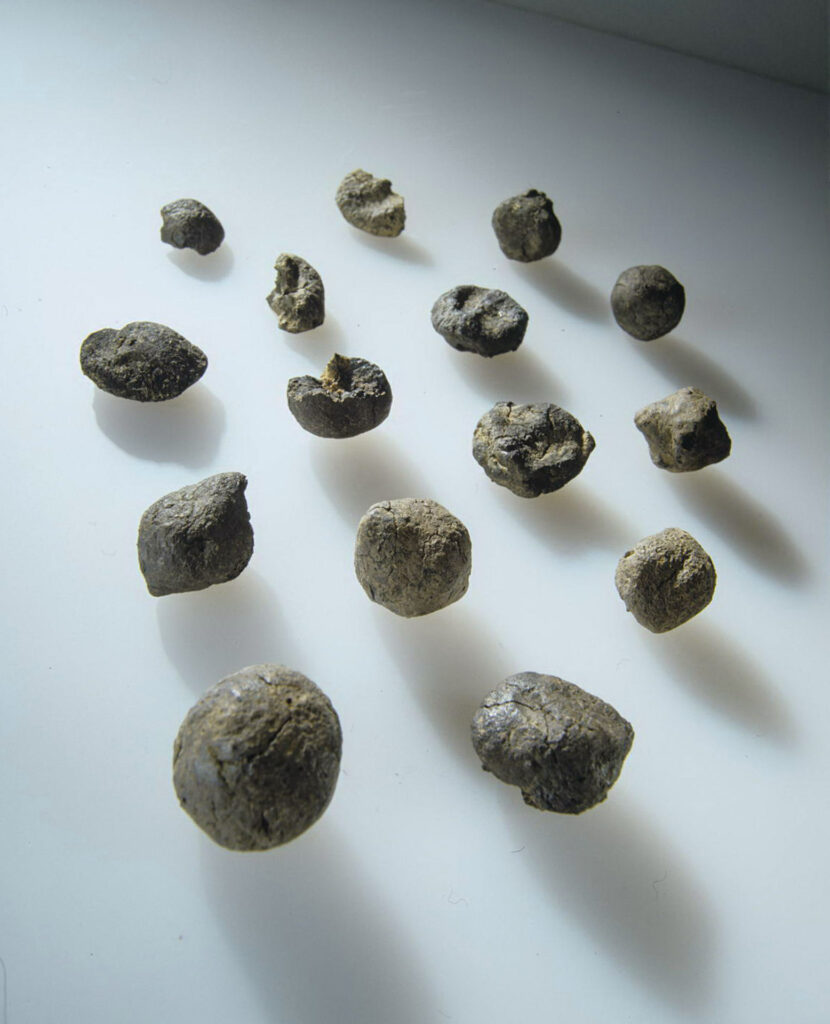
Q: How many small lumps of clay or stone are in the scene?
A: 15